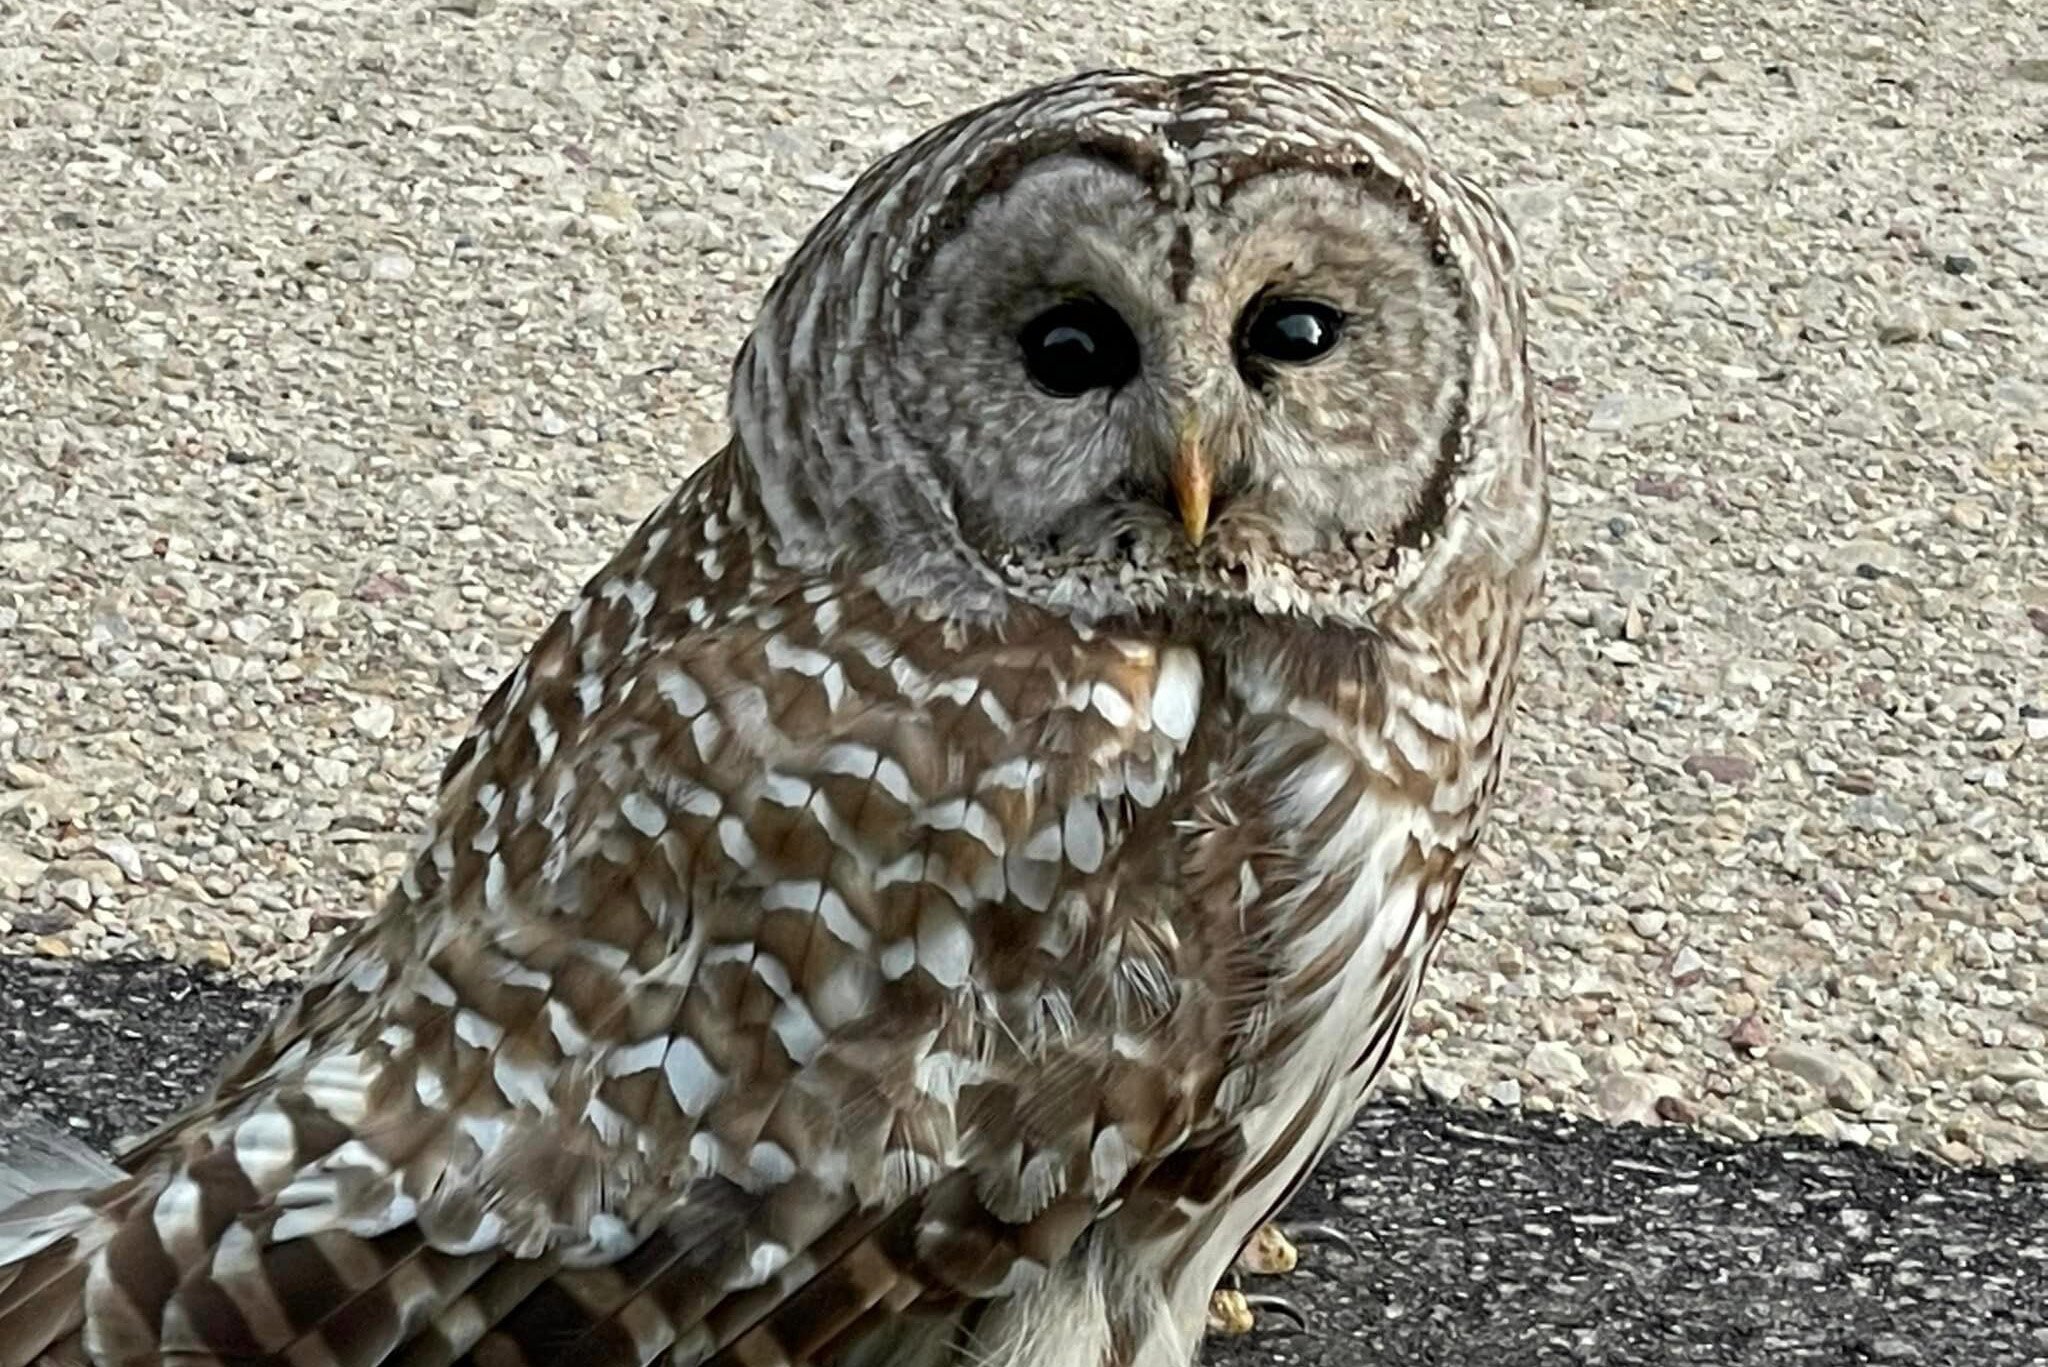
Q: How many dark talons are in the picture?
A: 2